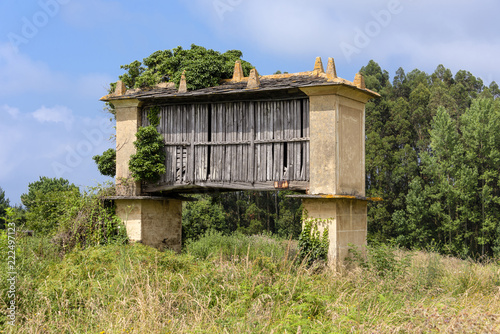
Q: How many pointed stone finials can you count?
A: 7